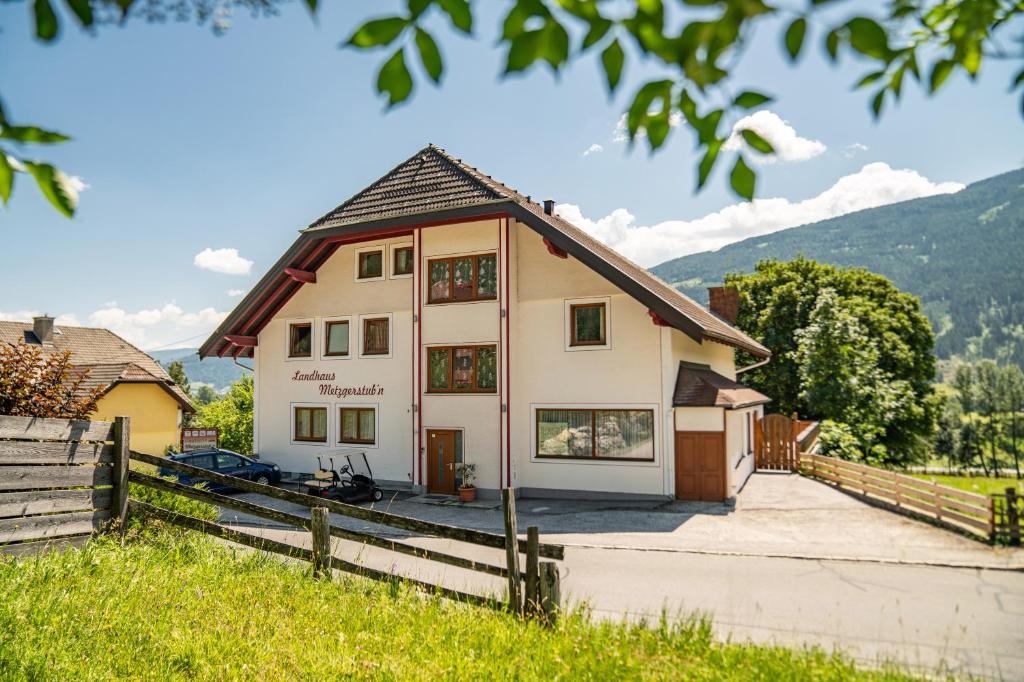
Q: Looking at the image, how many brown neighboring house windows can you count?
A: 0